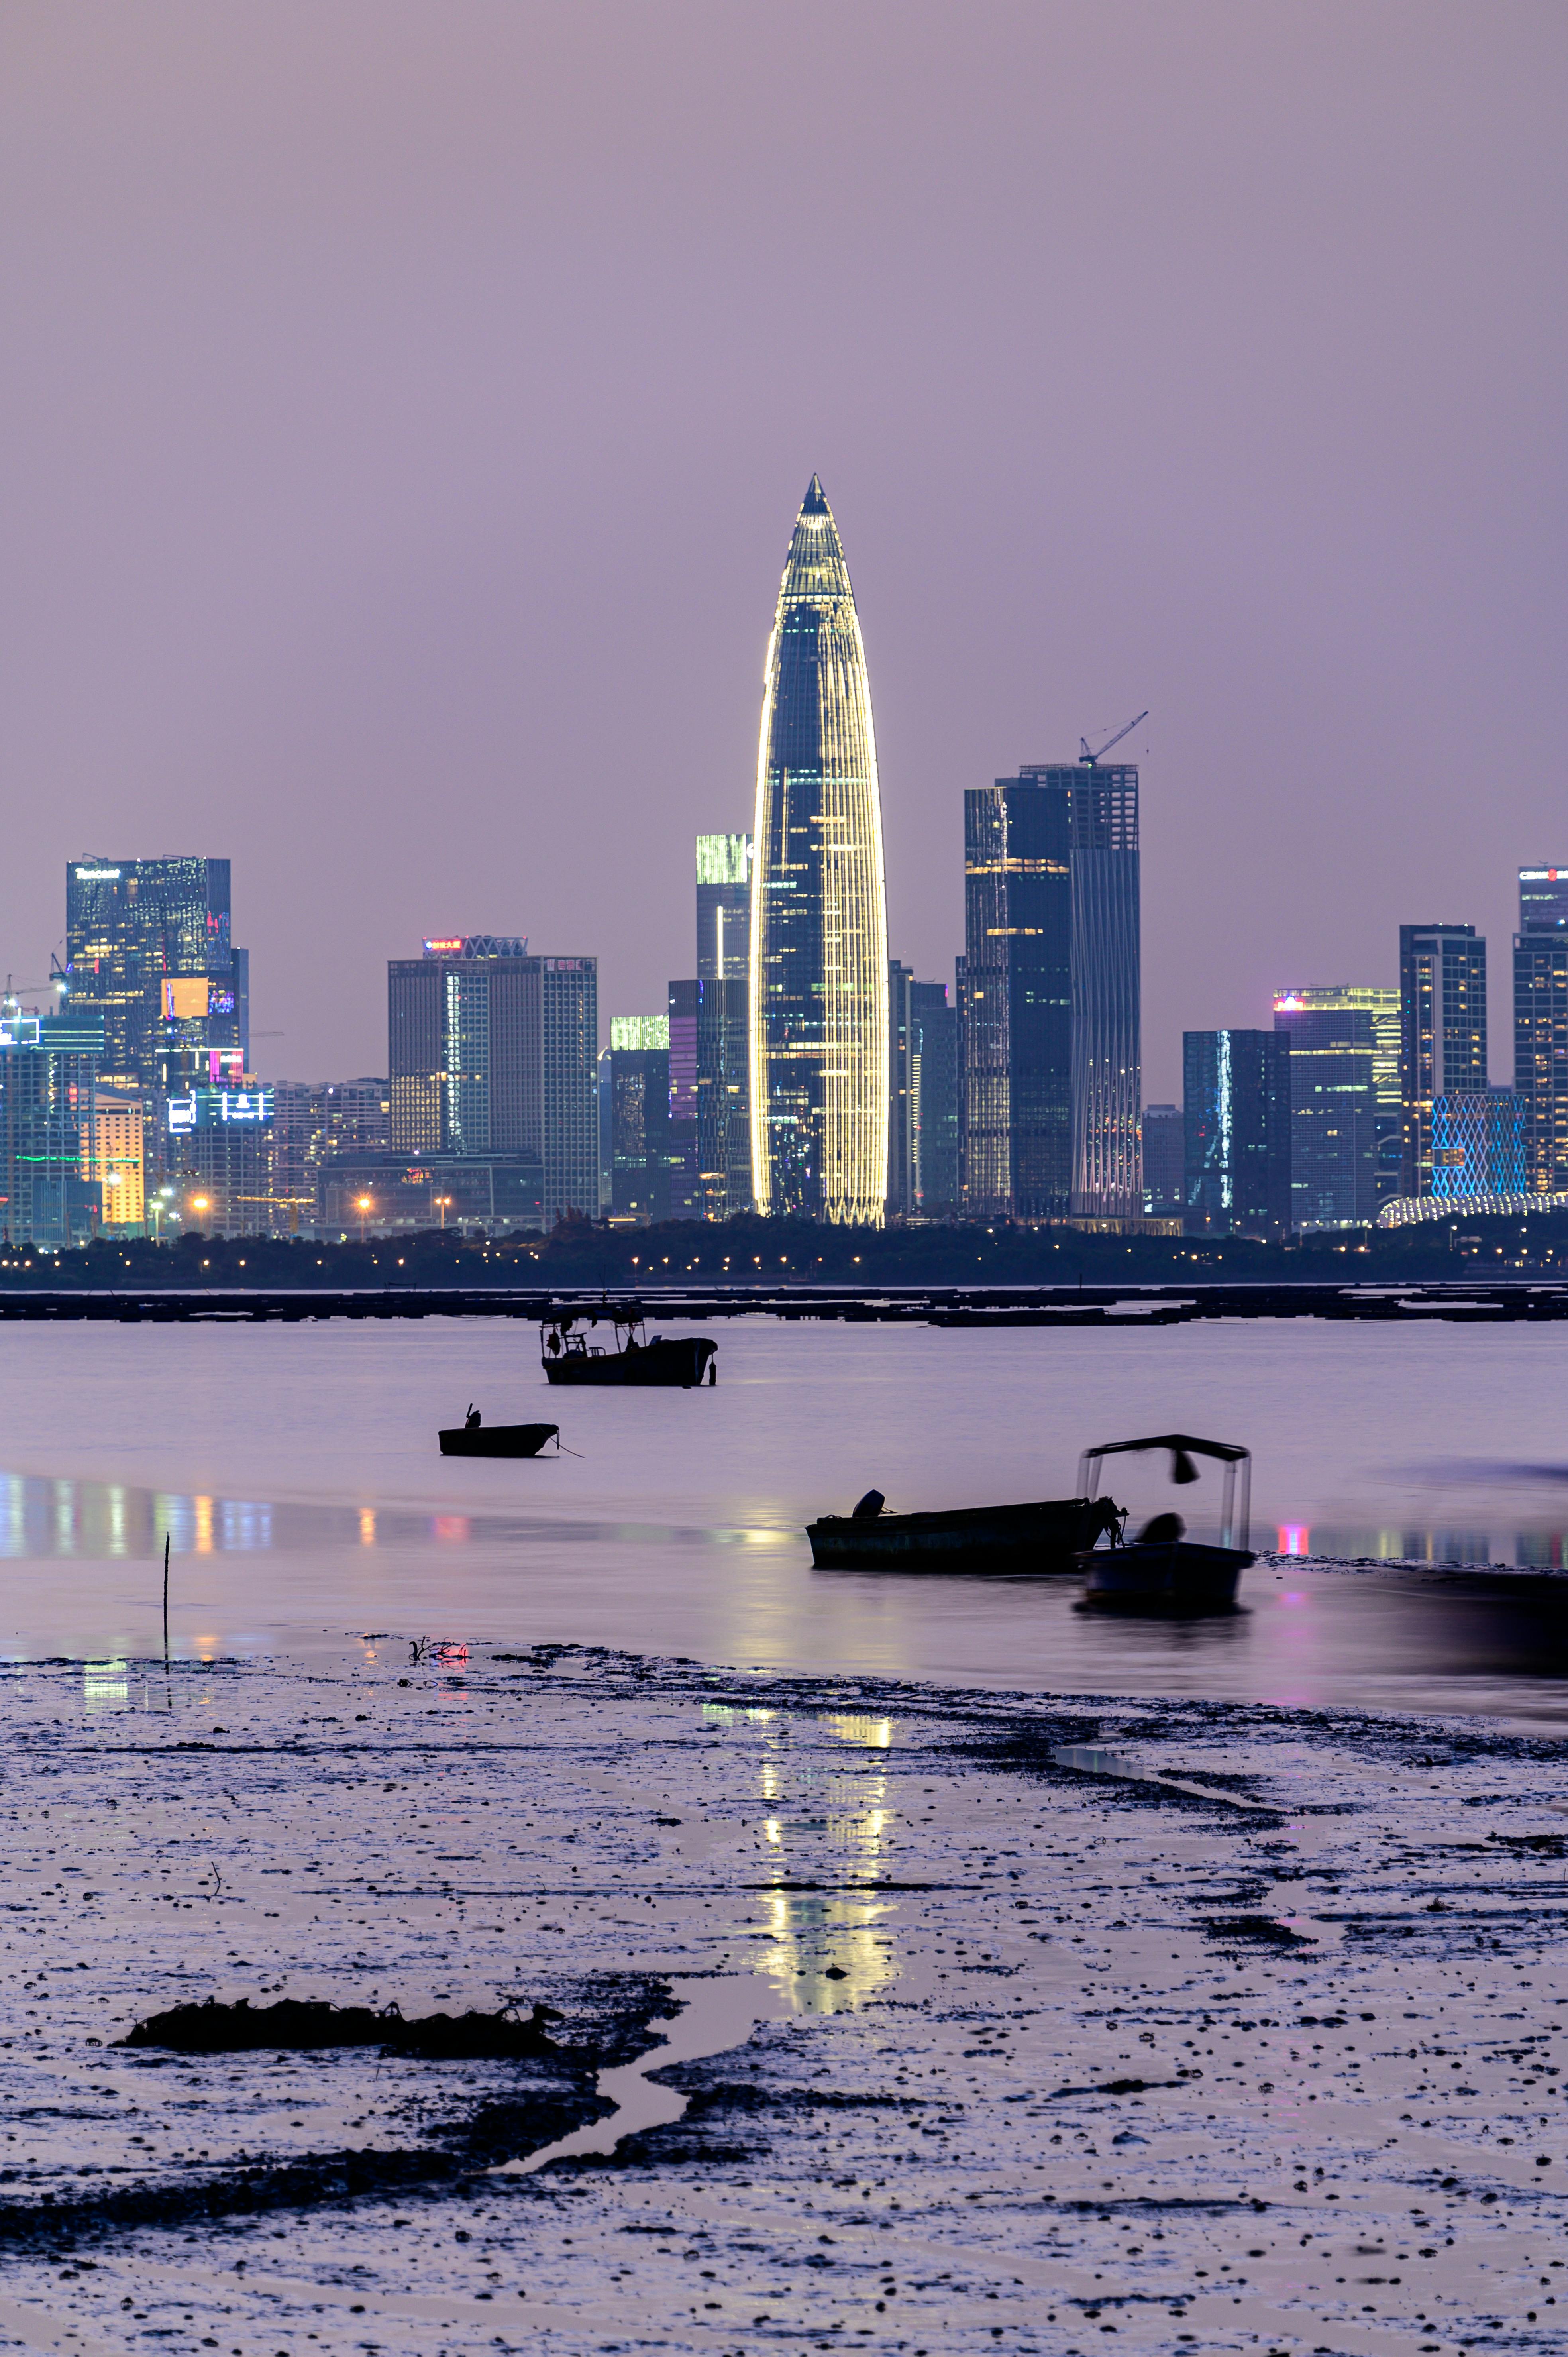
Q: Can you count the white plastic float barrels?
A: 0